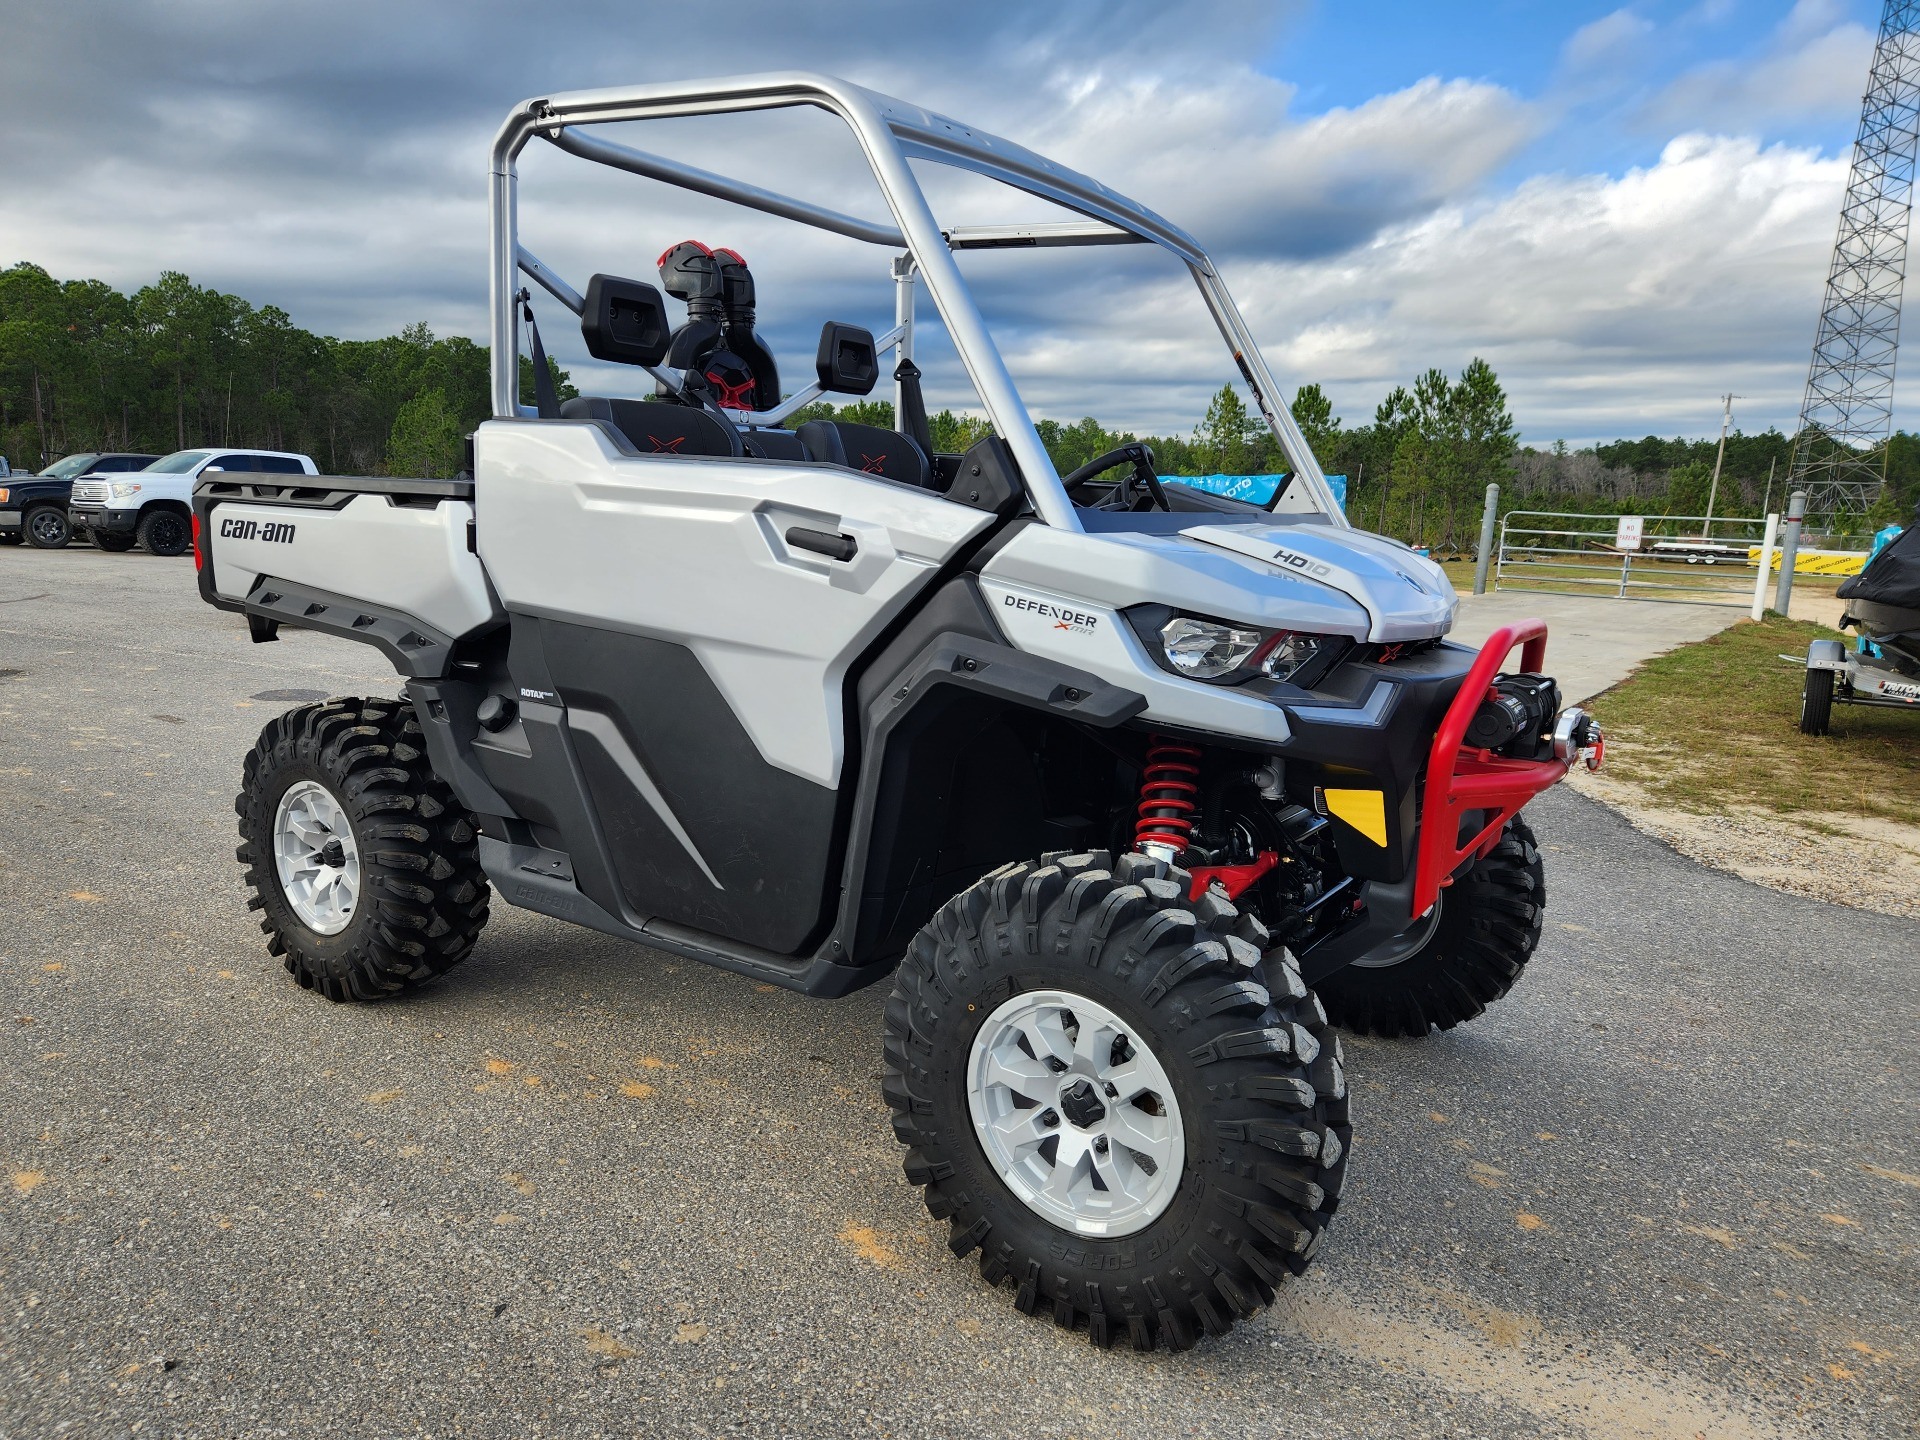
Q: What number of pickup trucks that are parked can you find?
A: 2